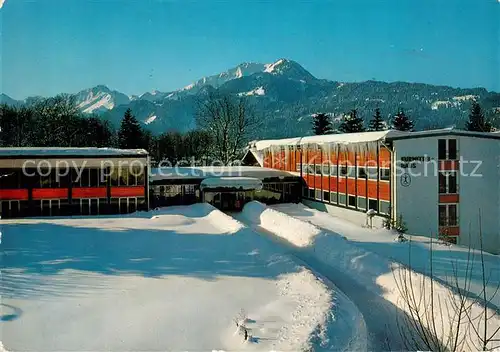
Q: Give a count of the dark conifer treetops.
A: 6